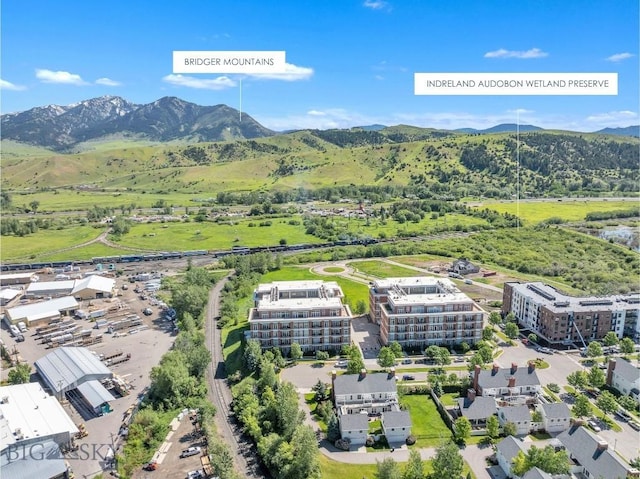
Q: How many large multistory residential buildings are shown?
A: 3